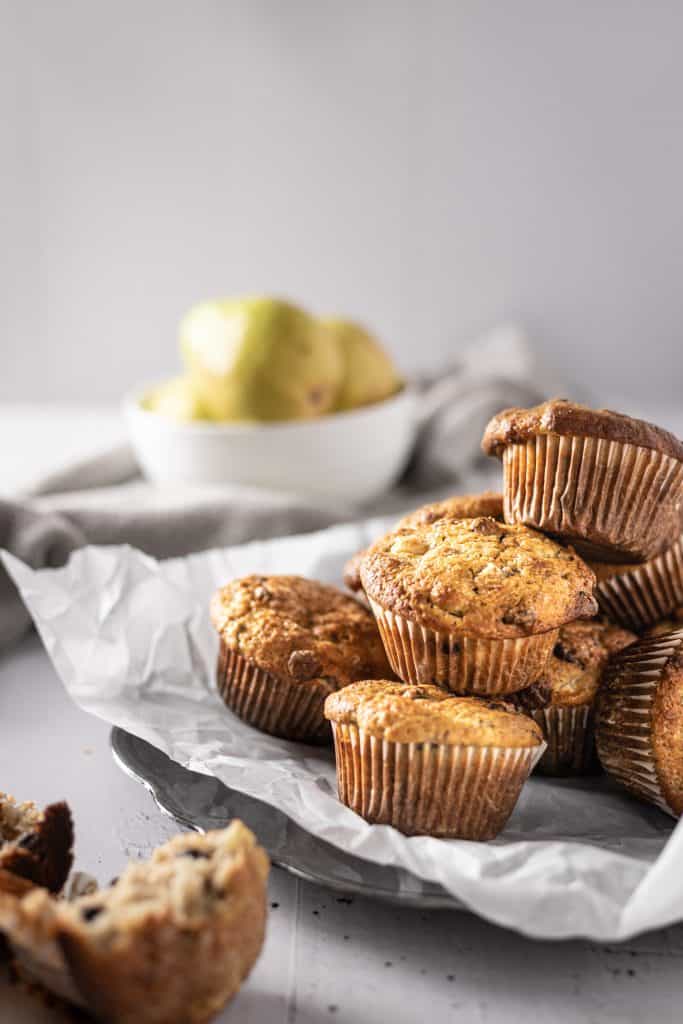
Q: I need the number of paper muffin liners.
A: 7